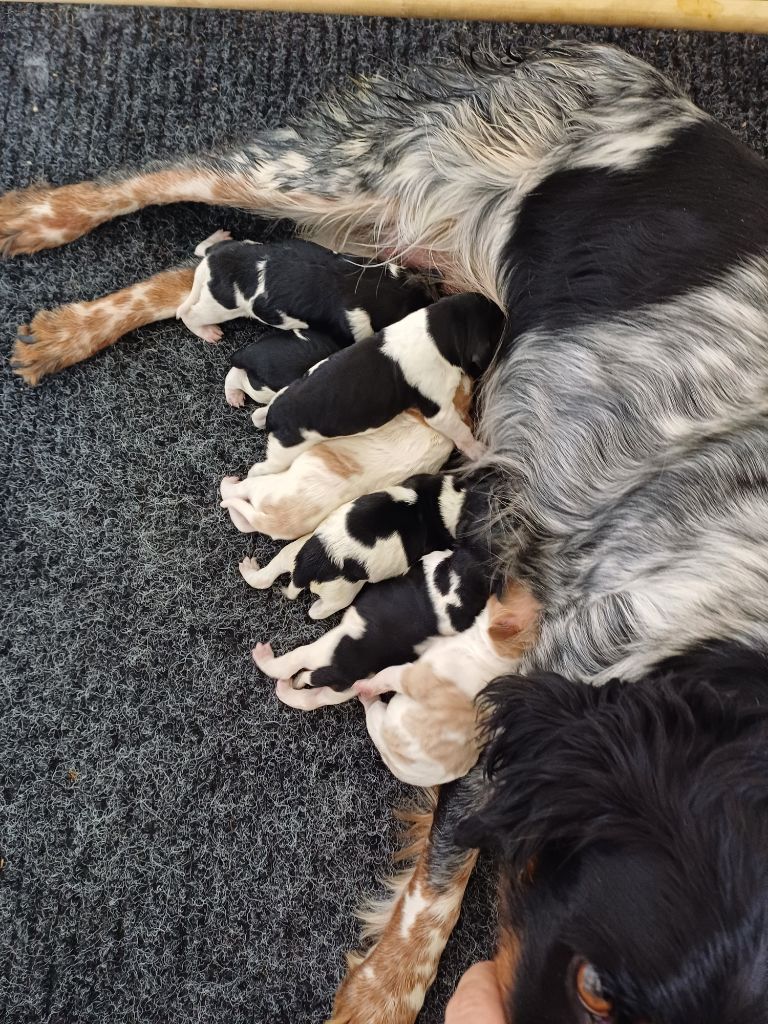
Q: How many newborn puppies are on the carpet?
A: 7